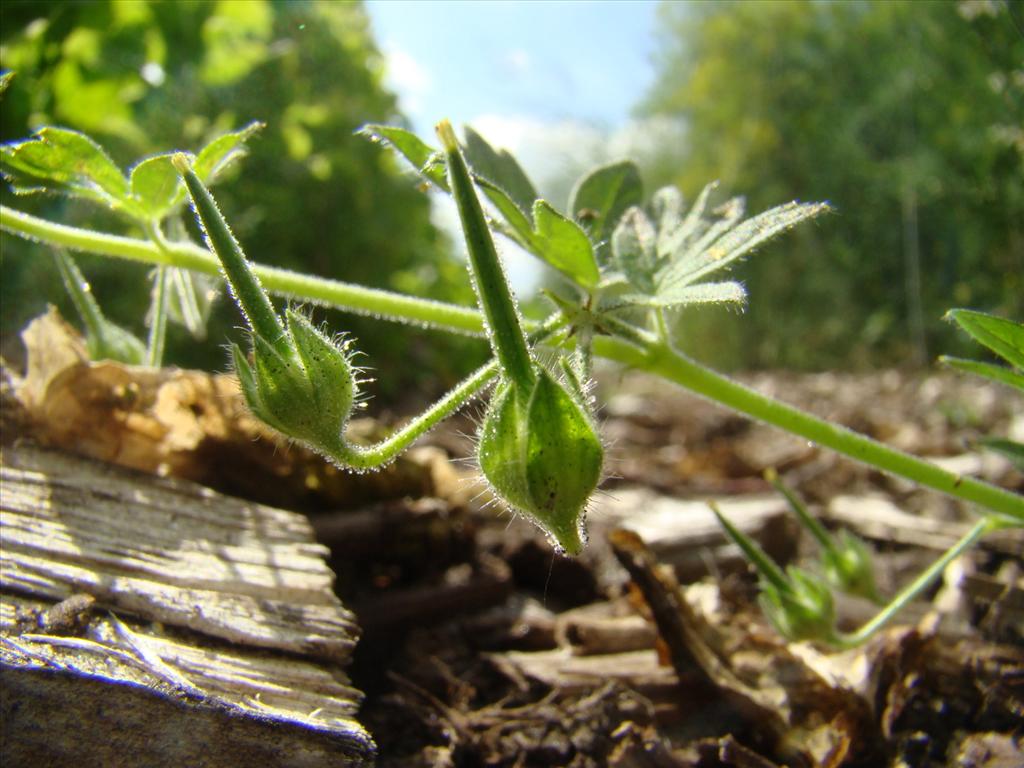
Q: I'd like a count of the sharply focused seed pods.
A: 2